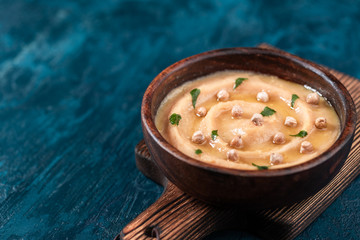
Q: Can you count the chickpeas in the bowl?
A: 14